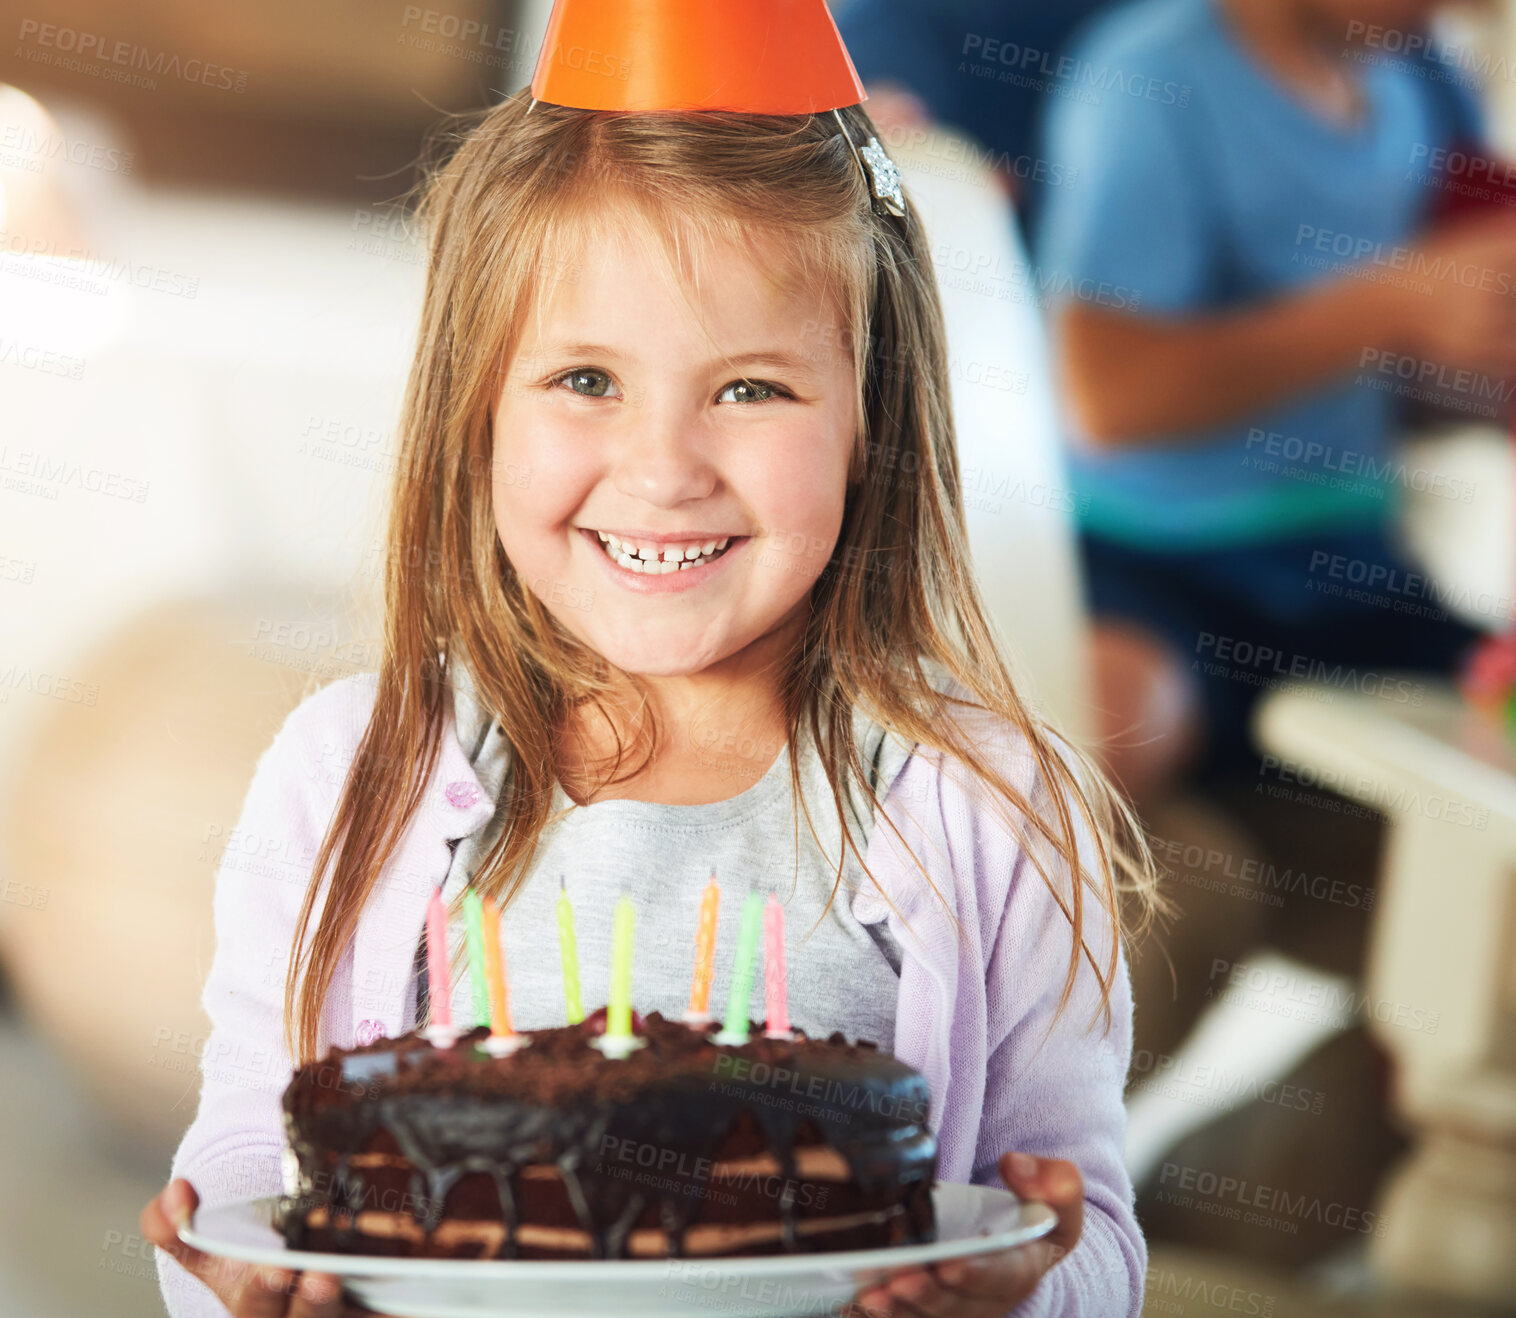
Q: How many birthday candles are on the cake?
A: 8